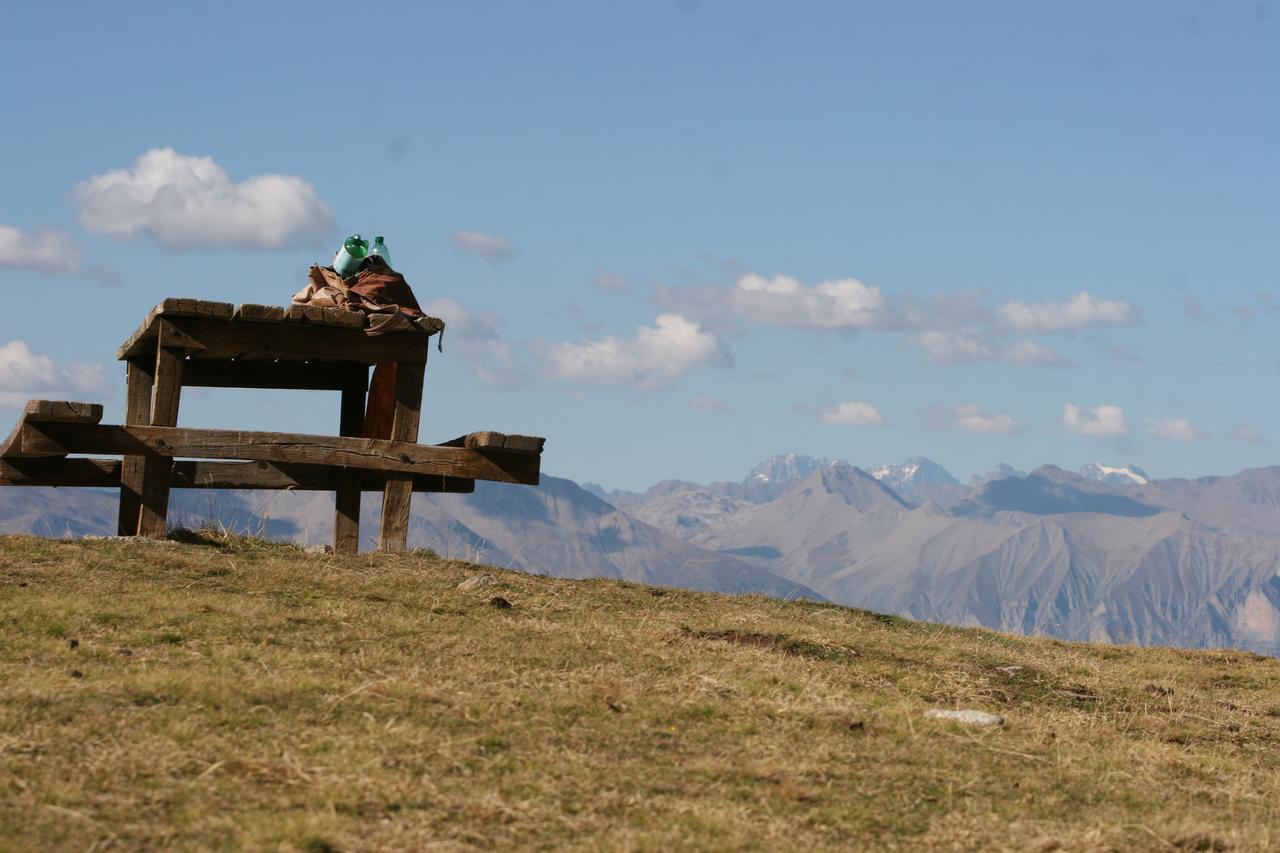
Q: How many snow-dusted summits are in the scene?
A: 3